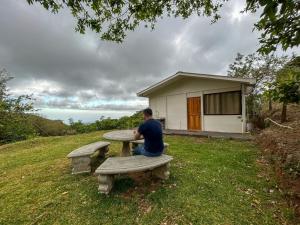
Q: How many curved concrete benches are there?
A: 3